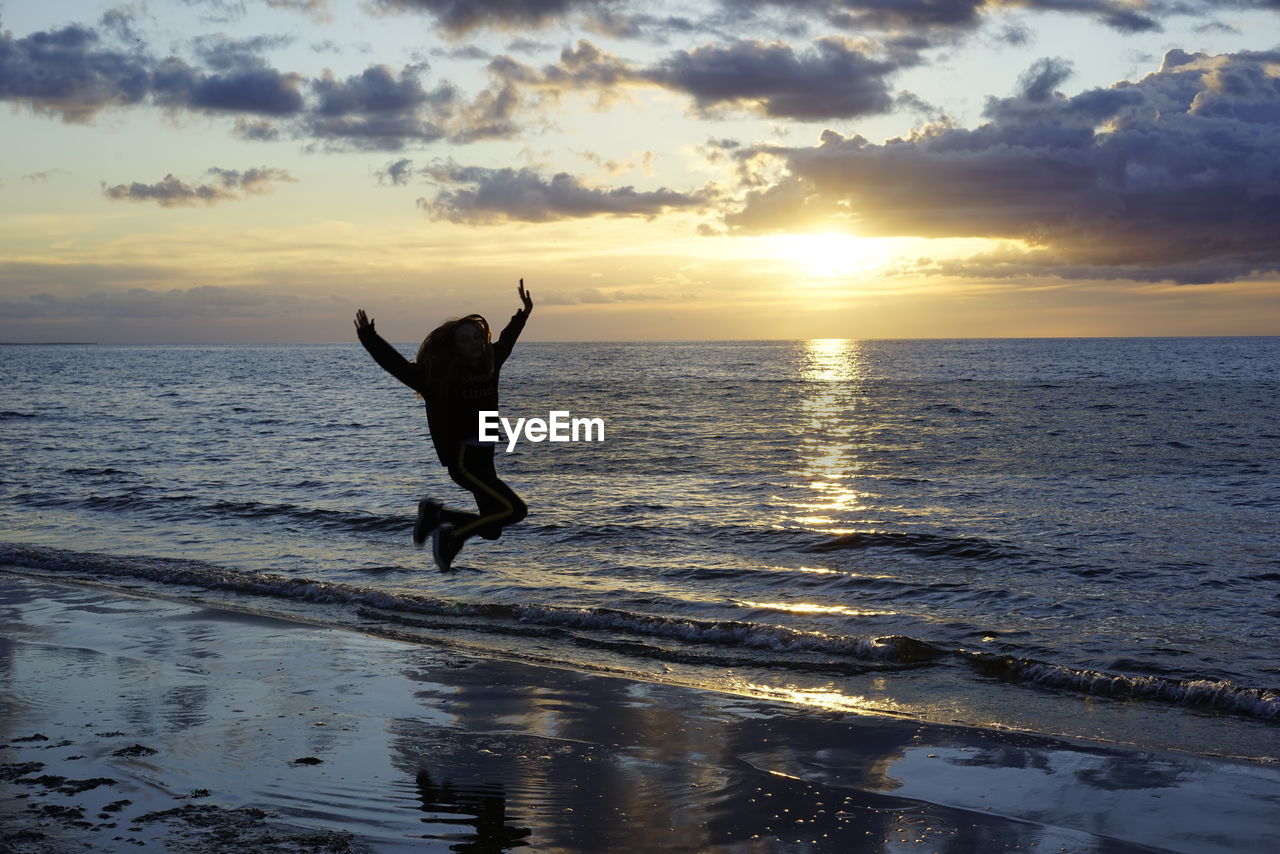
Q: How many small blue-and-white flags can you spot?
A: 0